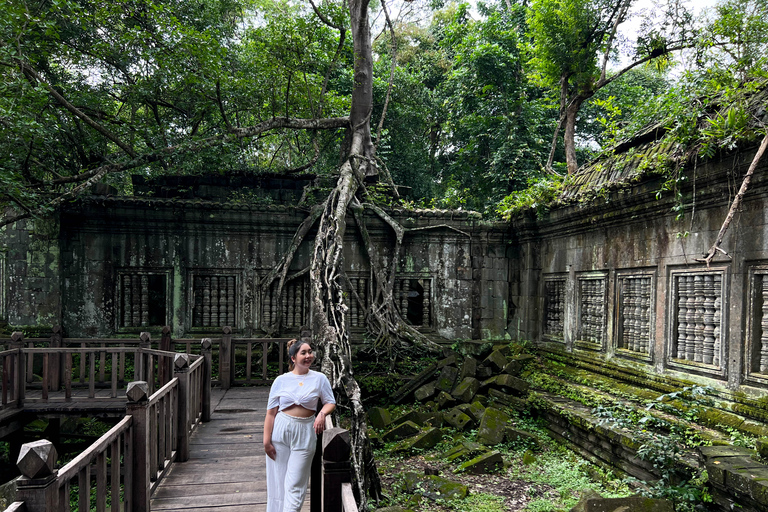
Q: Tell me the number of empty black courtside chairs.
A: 0